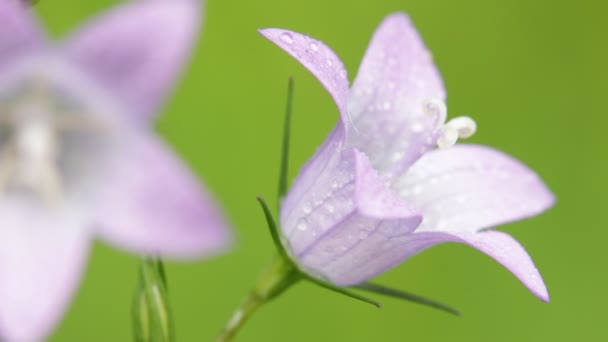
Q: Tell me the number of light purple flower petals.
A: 9